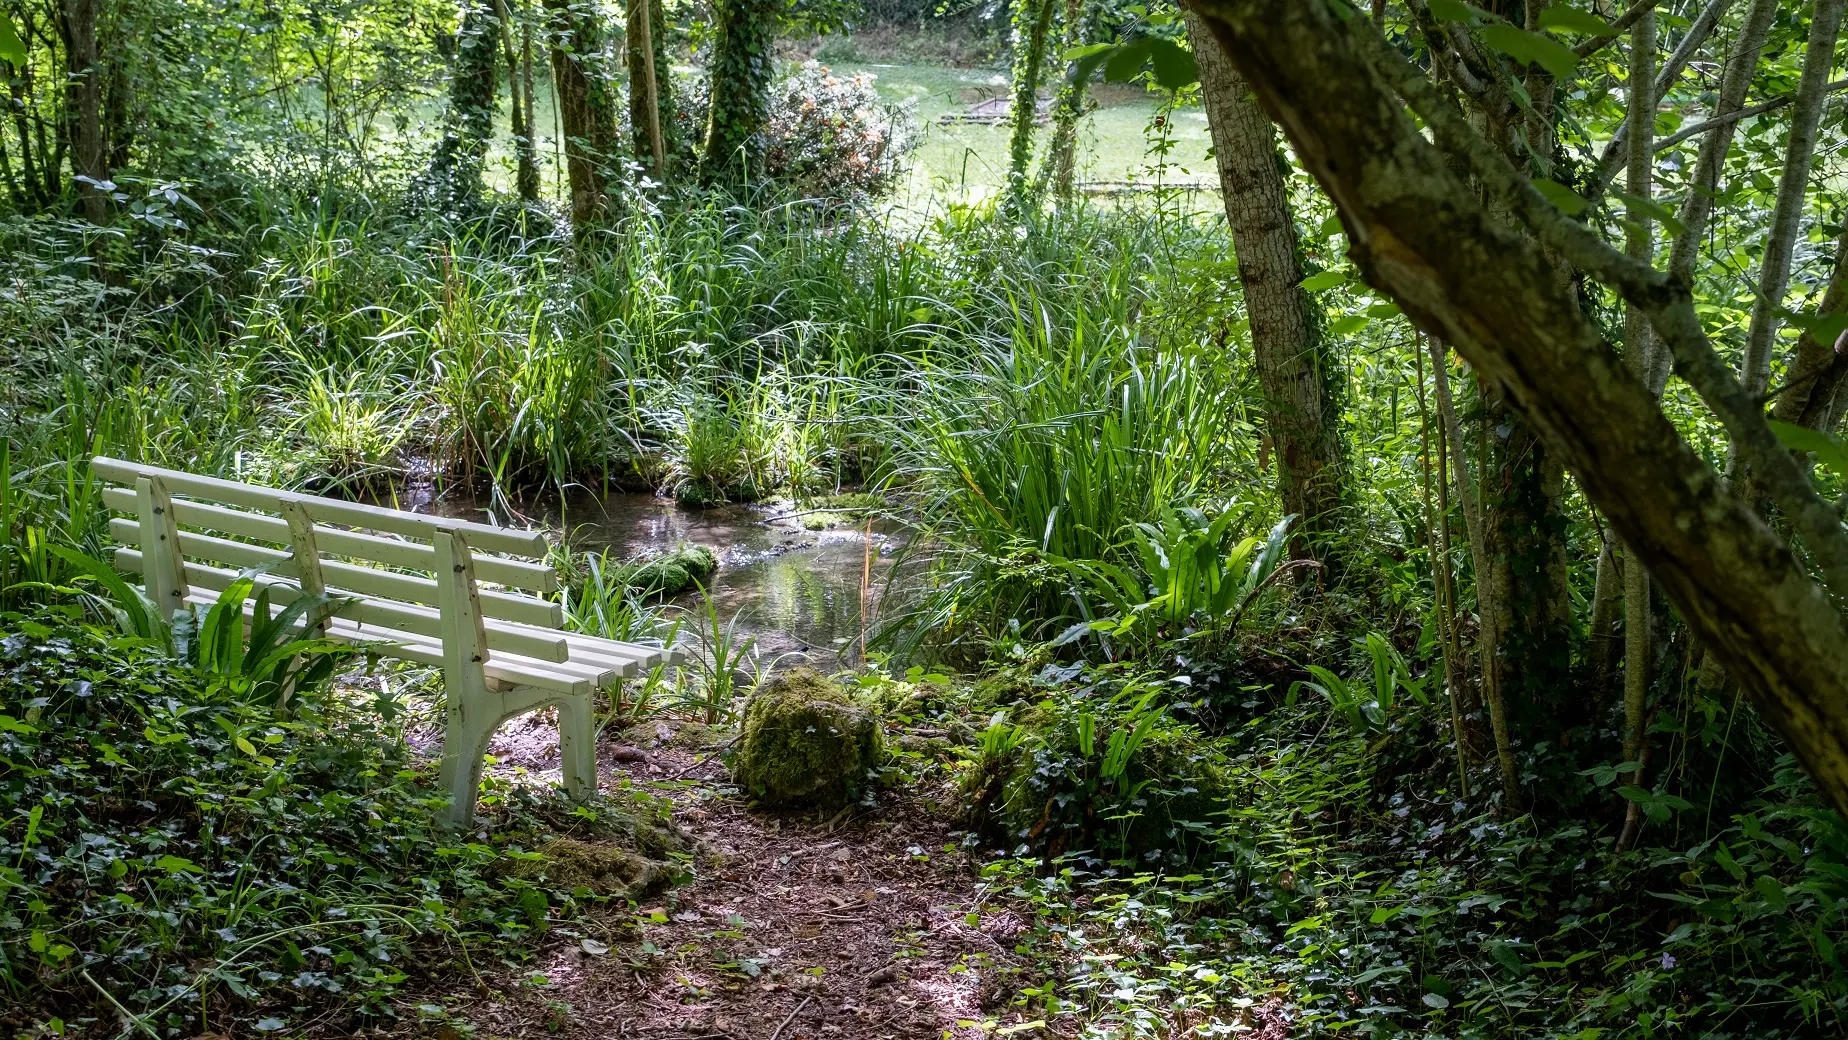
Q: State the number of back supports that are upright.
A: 3